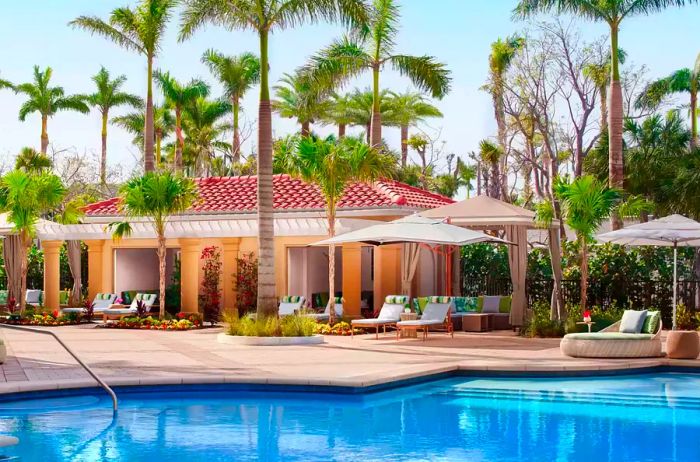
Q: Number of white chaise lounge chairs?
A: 6